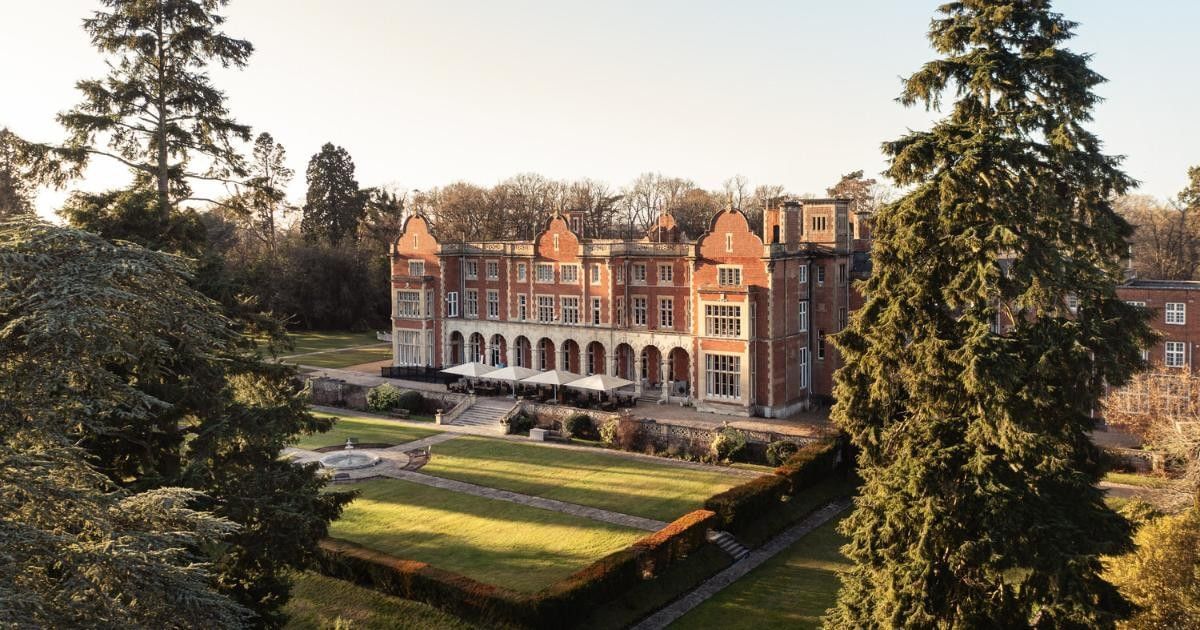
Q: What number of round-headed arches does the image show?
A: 10